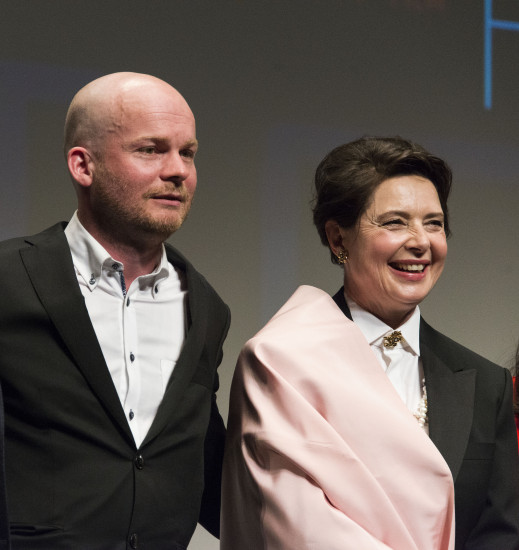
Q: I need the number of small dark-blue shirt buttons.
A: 6